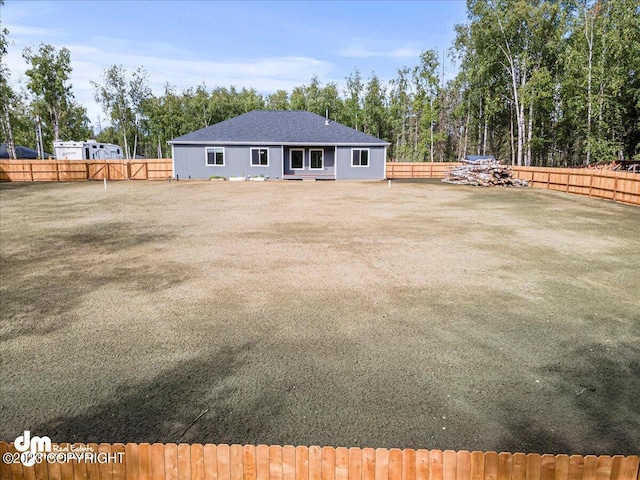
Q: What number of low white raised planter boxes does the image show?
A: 2